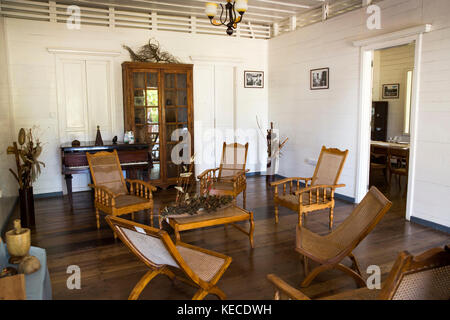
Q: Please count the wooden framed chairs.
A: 6